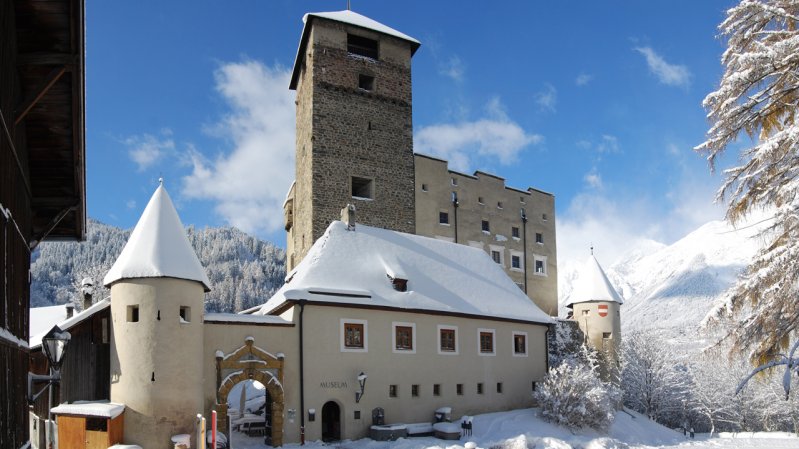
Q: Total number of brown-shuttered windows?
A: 5